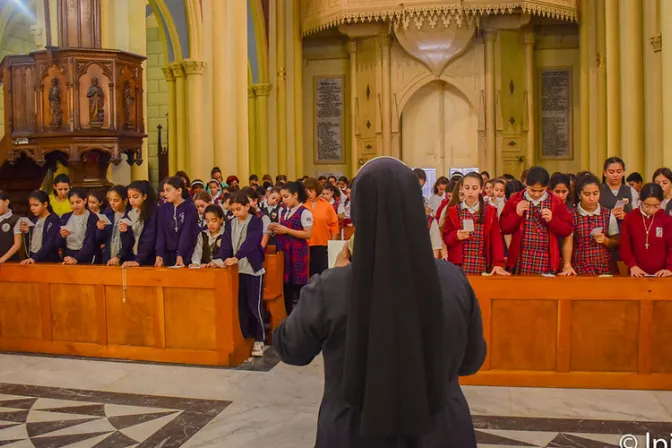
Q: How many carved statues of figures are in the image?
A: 3